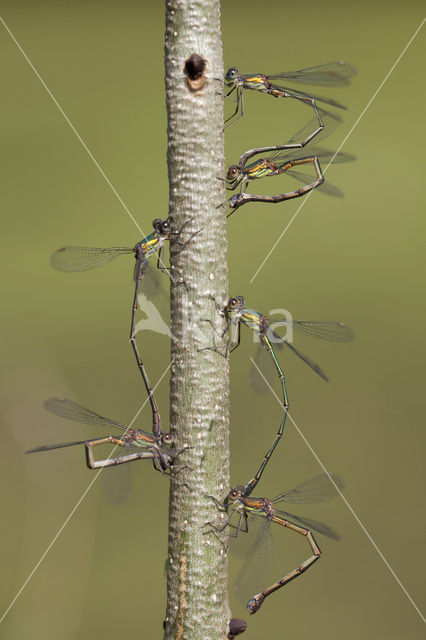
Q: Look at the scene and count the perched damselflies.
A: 6